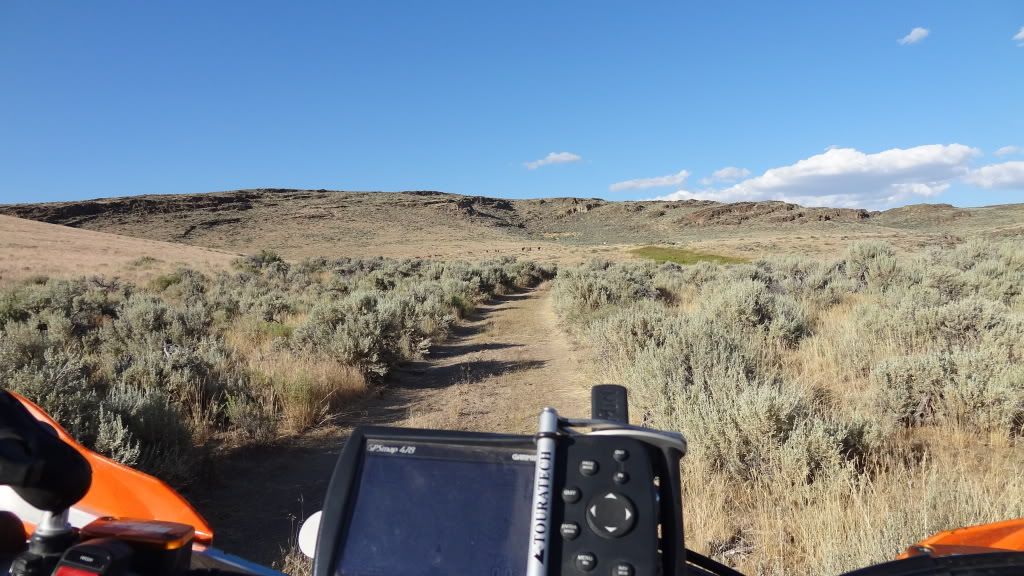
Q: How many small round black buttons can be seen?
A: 7